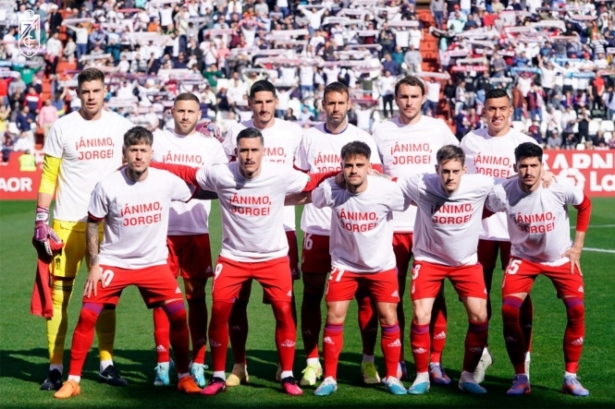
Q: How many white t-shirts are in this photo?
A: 11